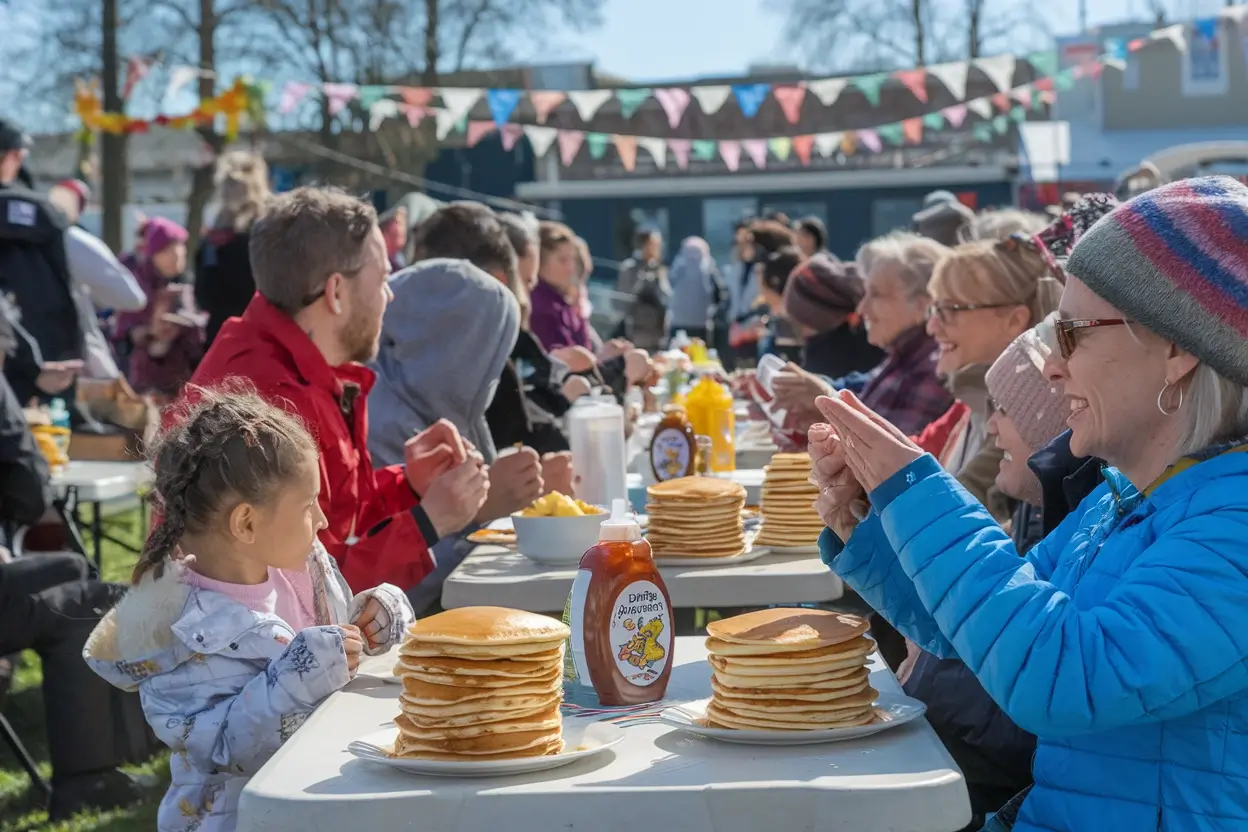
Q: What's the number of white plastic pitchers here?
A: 1